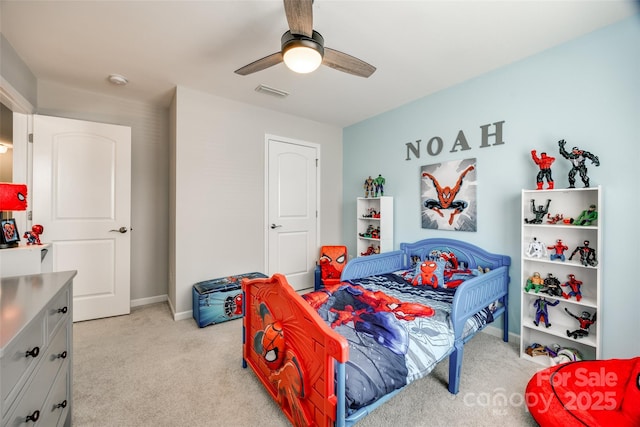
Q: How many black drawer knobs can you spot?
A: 5